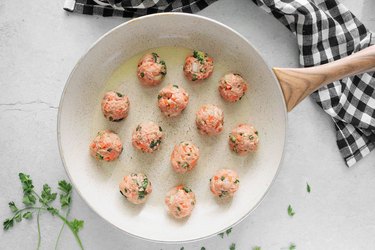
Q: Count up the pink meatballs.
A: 13